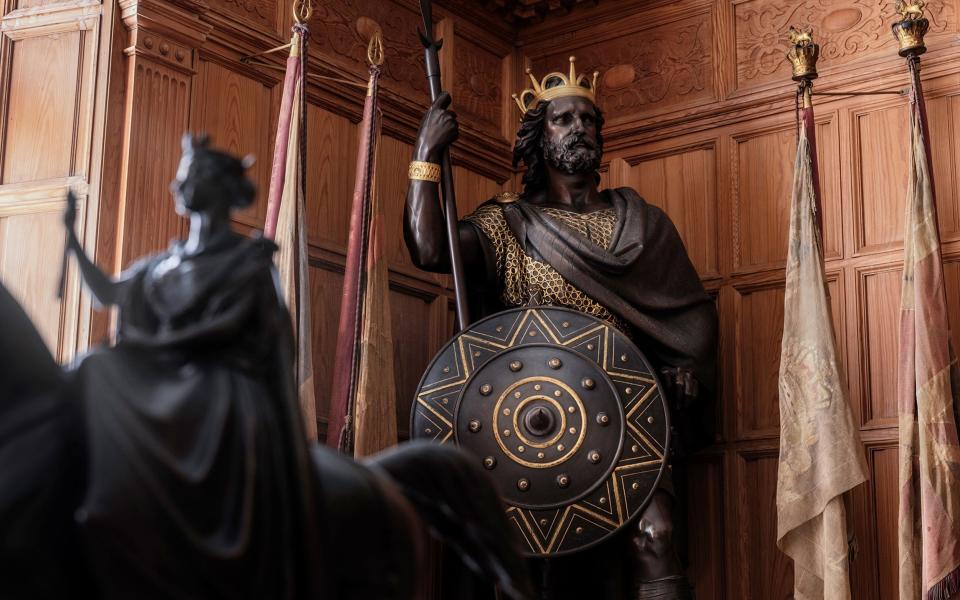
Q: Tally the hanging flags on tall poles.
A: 4